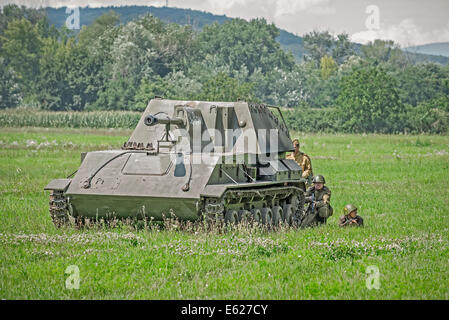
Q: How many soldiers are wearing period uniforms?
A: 3